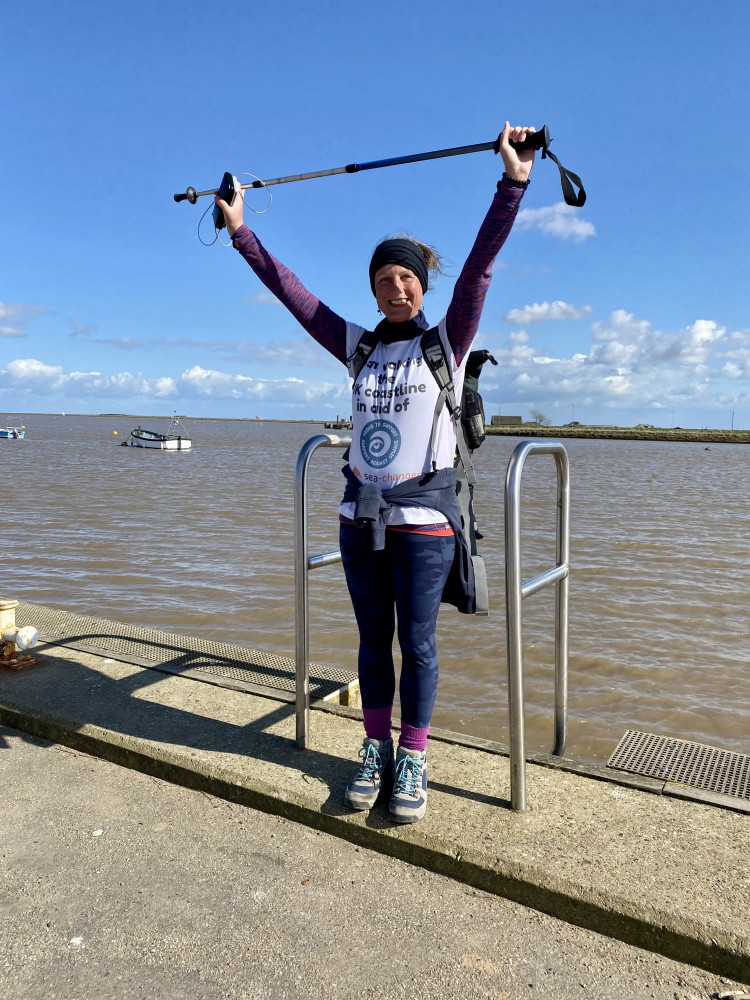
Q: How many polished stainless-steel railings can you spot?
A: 2